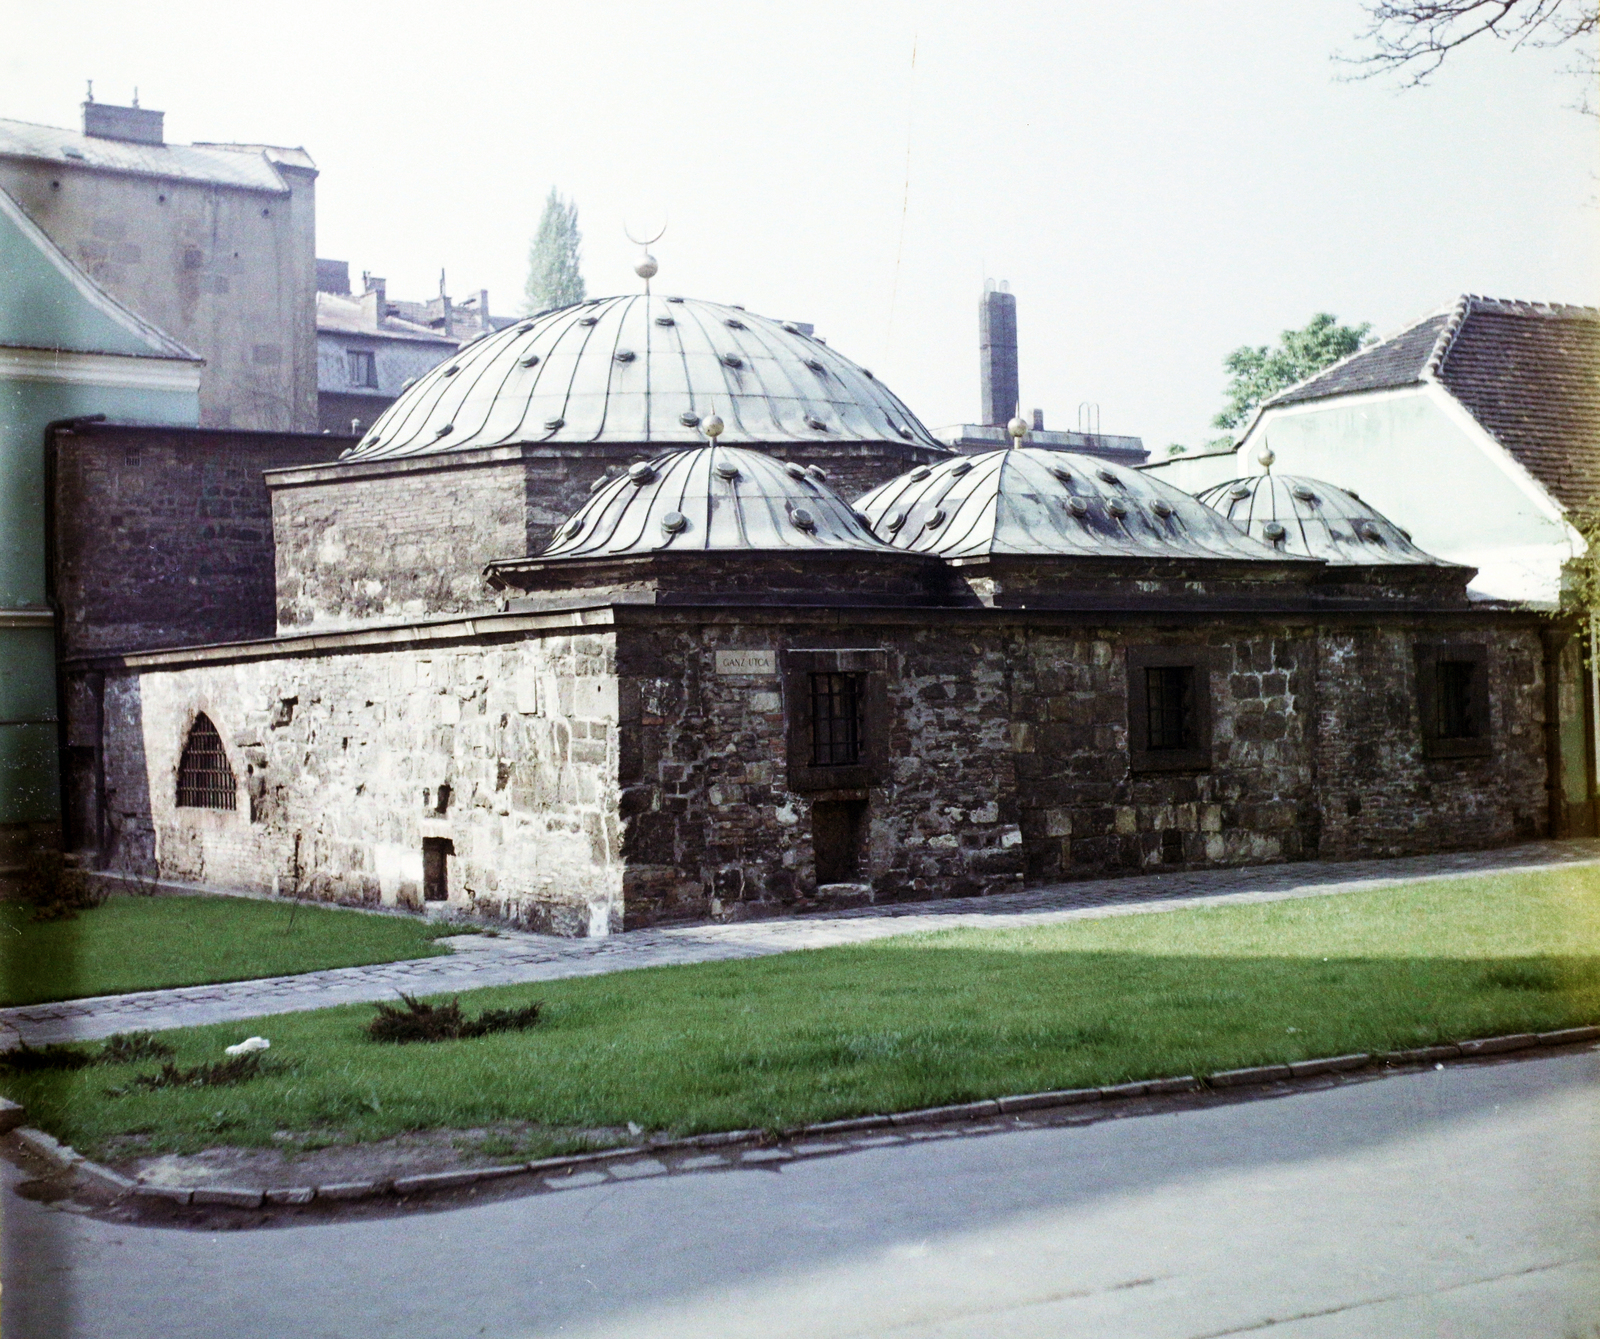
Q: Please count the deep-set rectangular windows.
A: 3